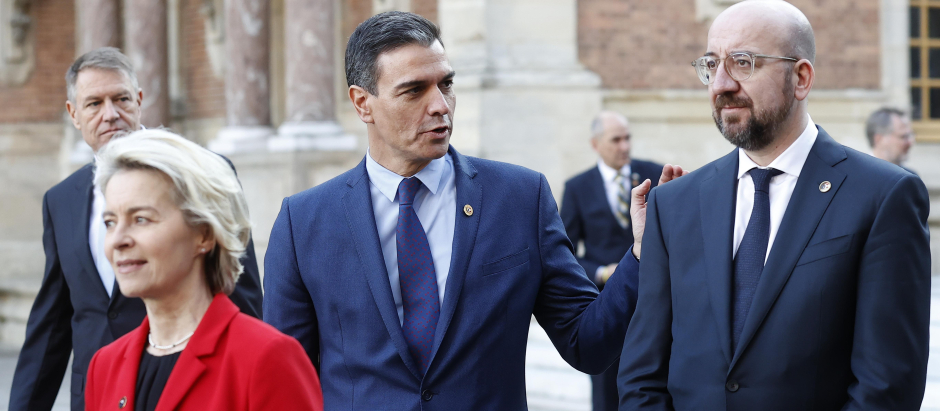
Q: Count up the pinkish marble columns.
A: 4